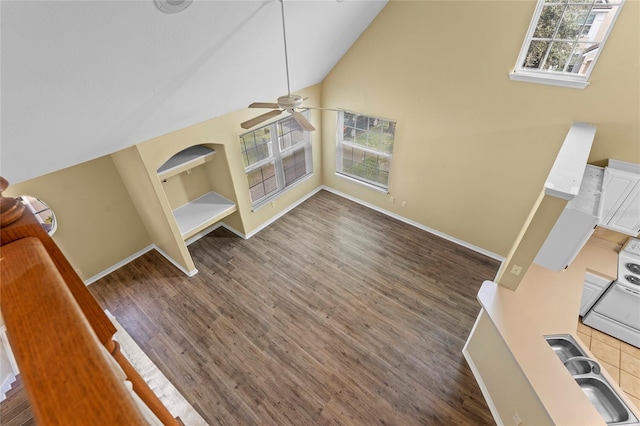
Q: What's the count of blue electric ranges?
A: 0